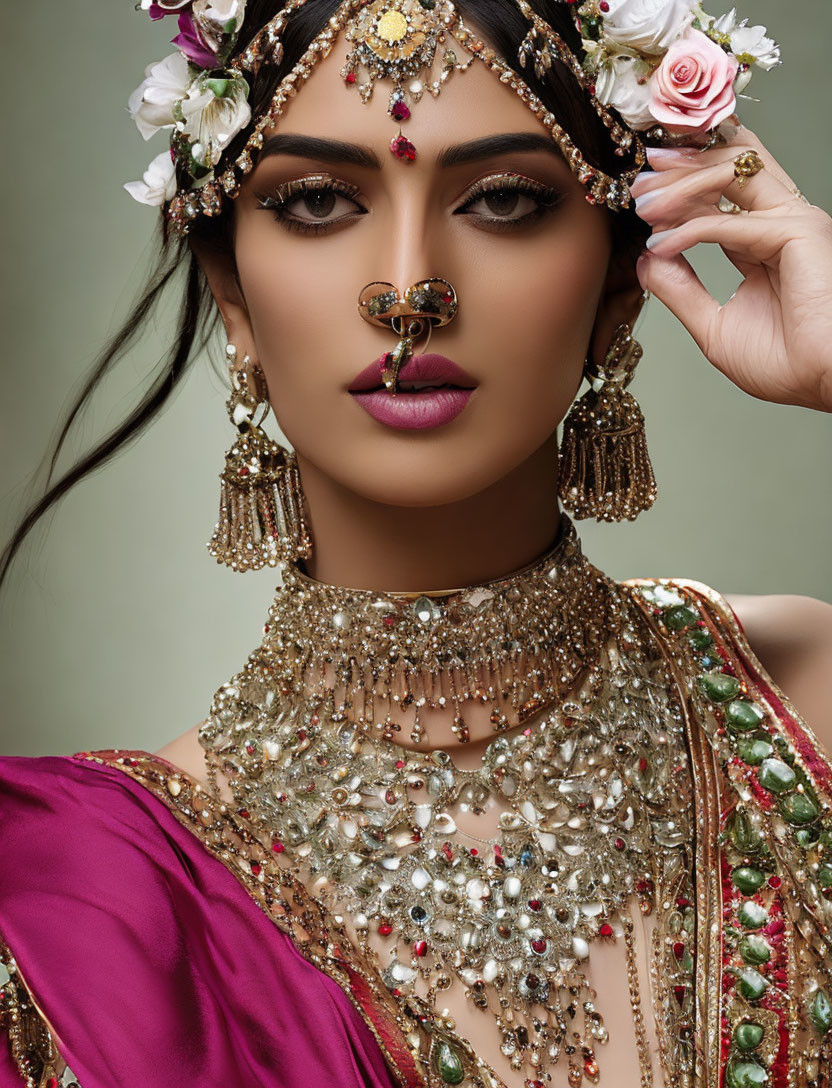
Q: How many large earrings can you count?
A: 2